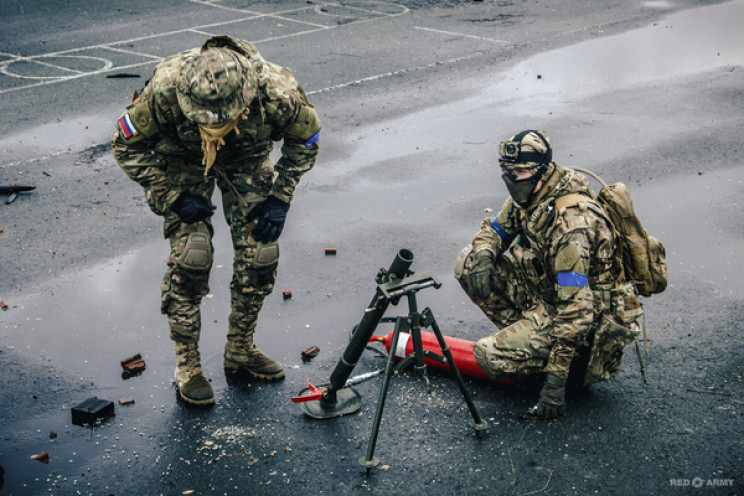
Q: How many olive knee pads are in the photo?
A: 4